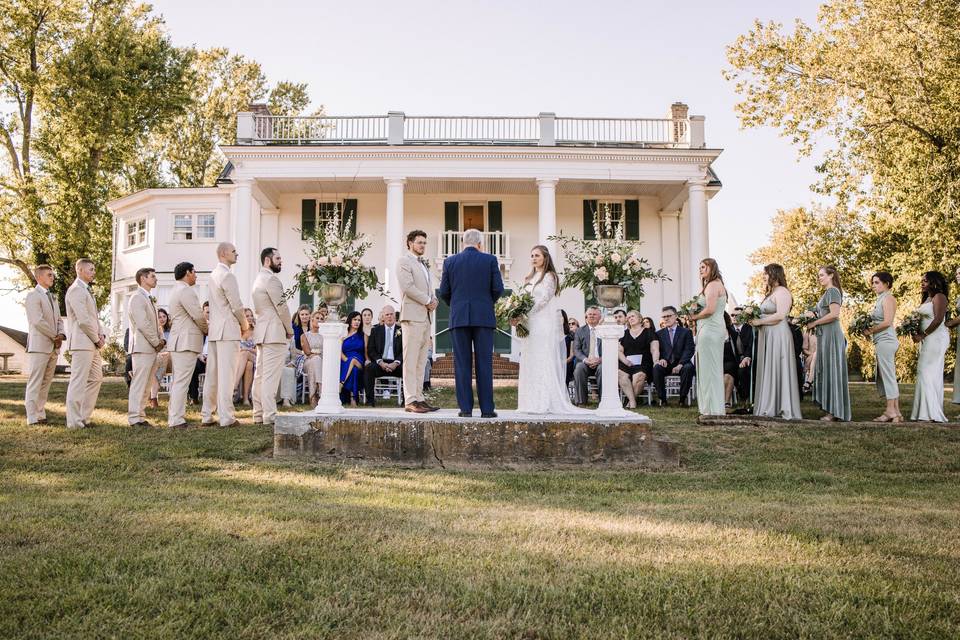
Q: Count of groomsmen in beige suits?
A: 6